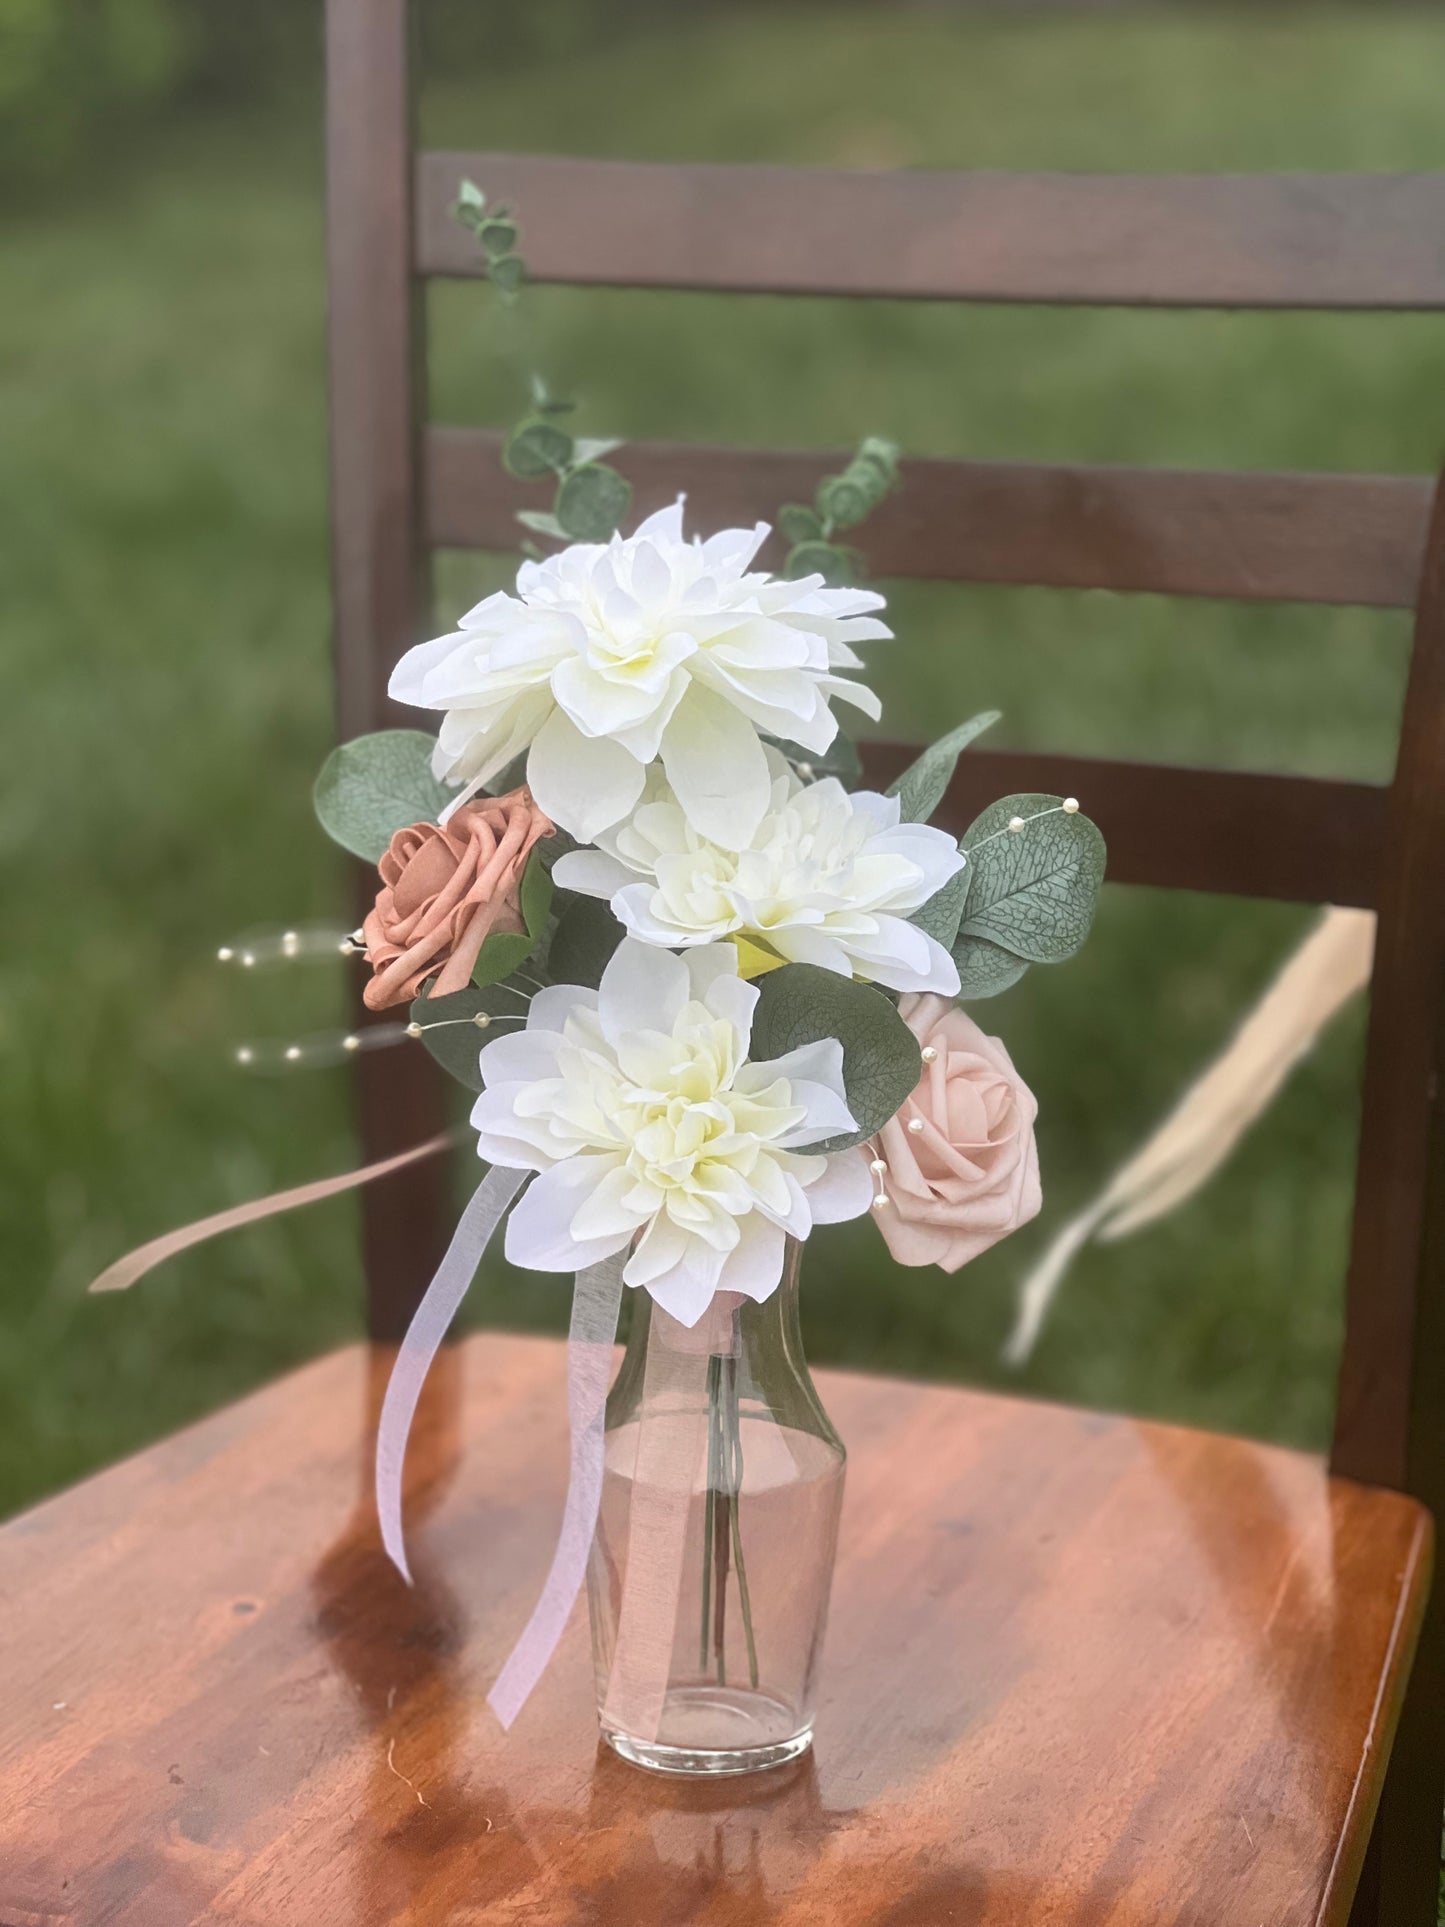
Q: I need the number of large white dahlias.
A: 3